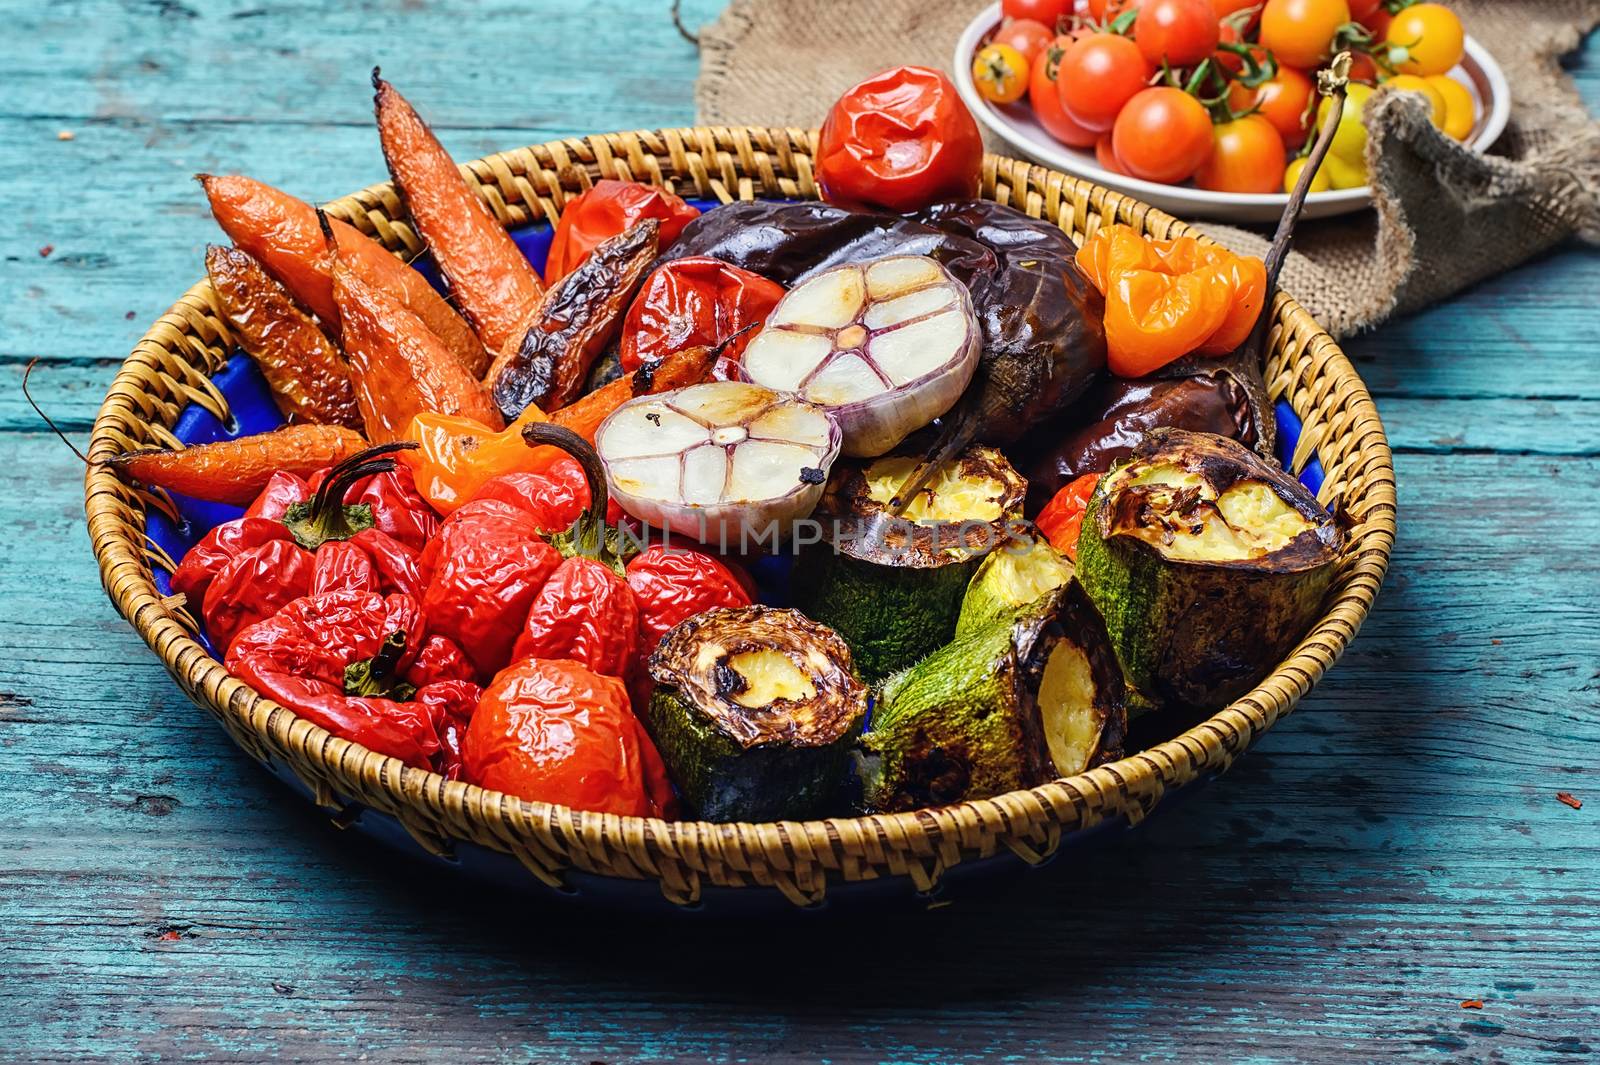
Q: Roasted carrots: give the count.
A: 7